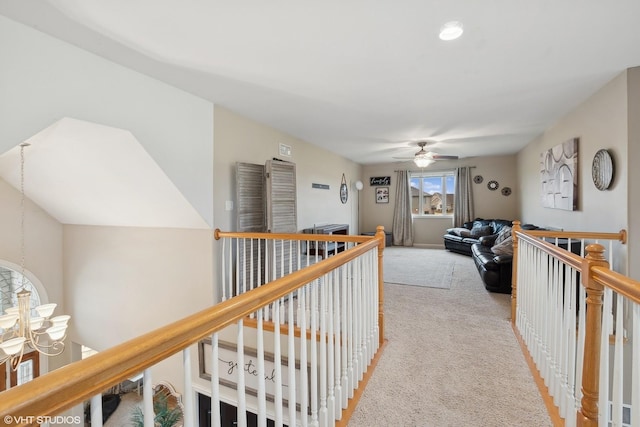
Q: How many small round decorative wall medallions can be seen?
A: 3